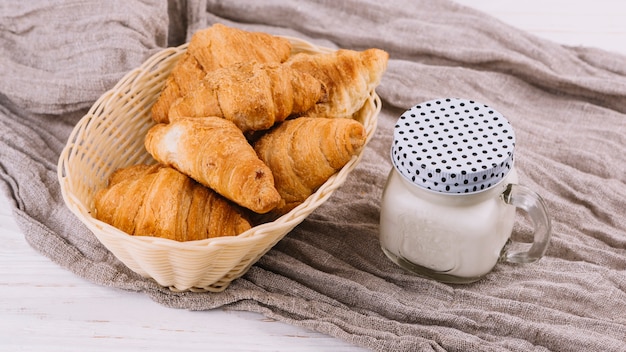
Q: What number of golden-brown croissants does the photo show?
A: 6